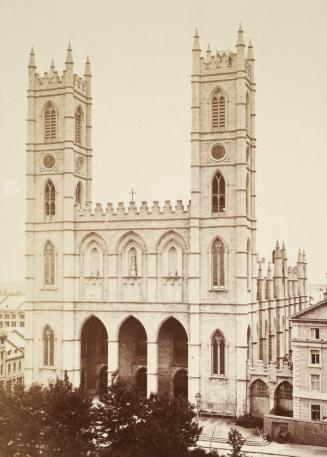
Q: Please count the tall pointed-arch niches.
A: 3